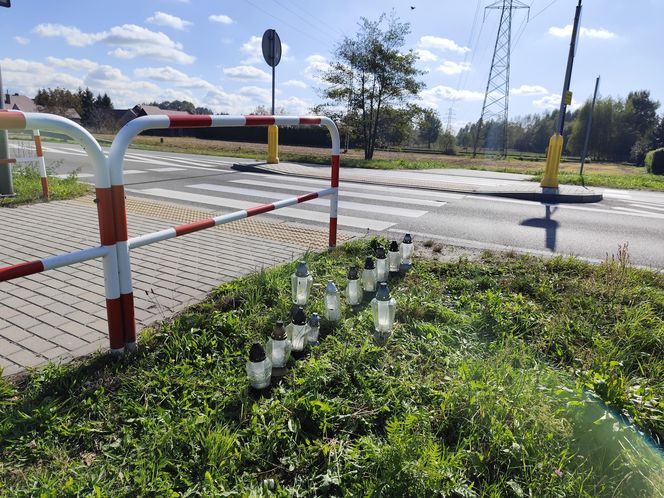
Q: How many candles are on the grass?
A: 12